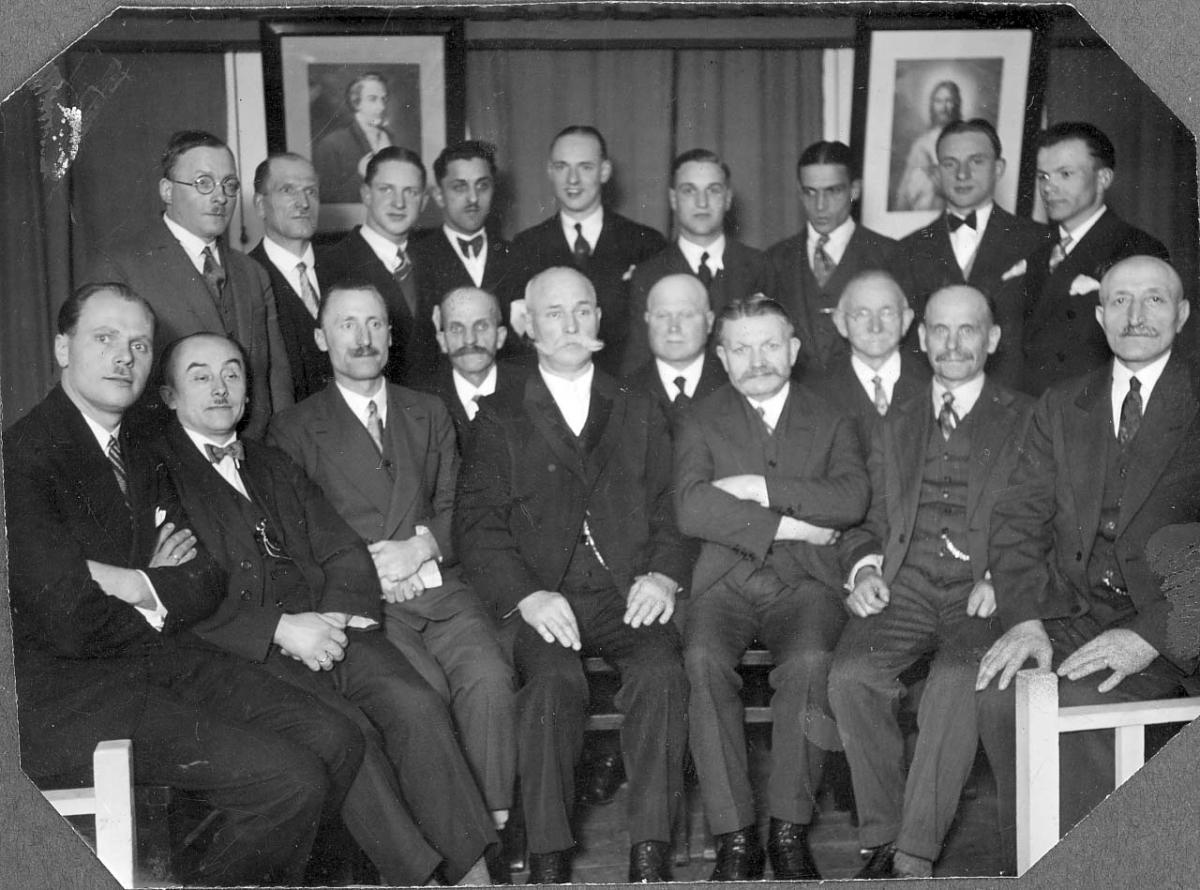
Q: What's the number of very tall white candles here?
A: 0